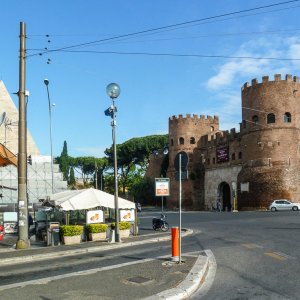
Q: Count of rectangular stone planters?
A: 3